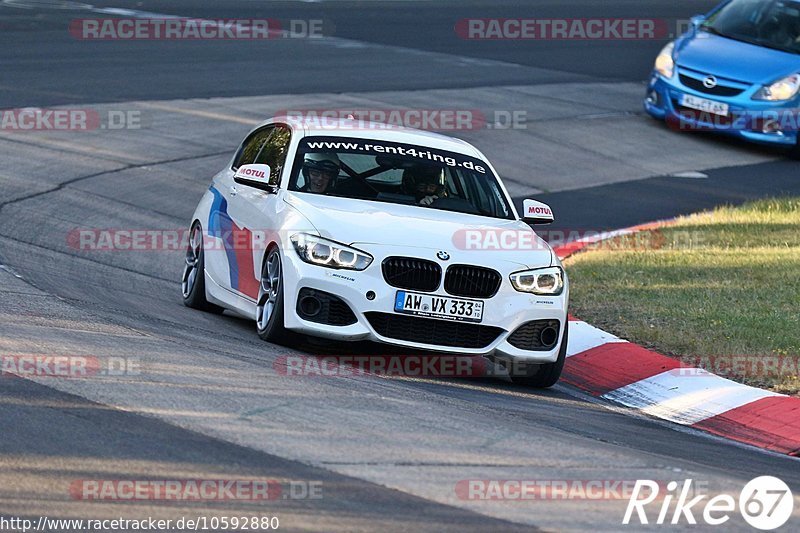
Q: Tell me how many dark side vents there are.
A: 2